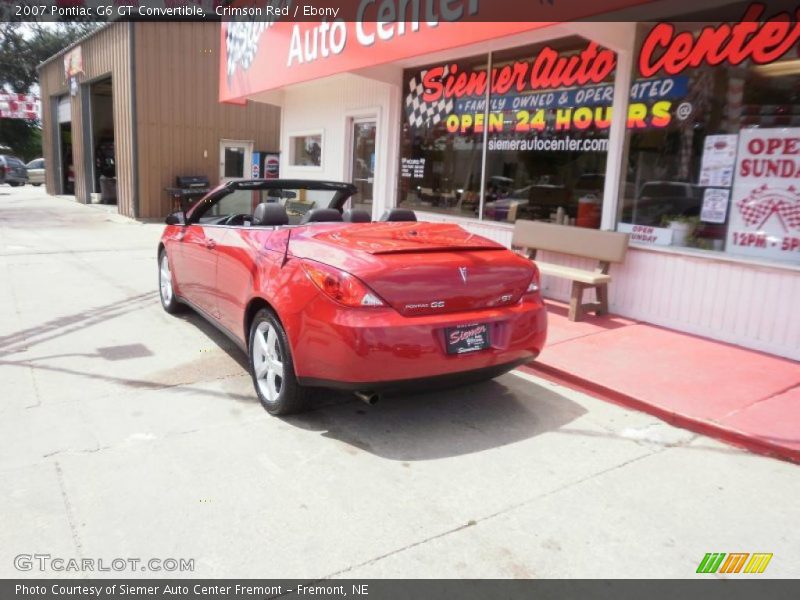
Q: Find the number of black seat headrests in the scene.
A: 4